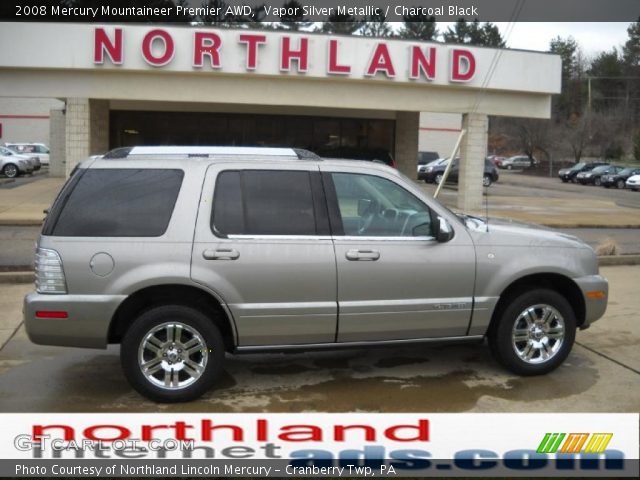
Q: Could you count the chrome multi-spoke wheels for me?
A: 2